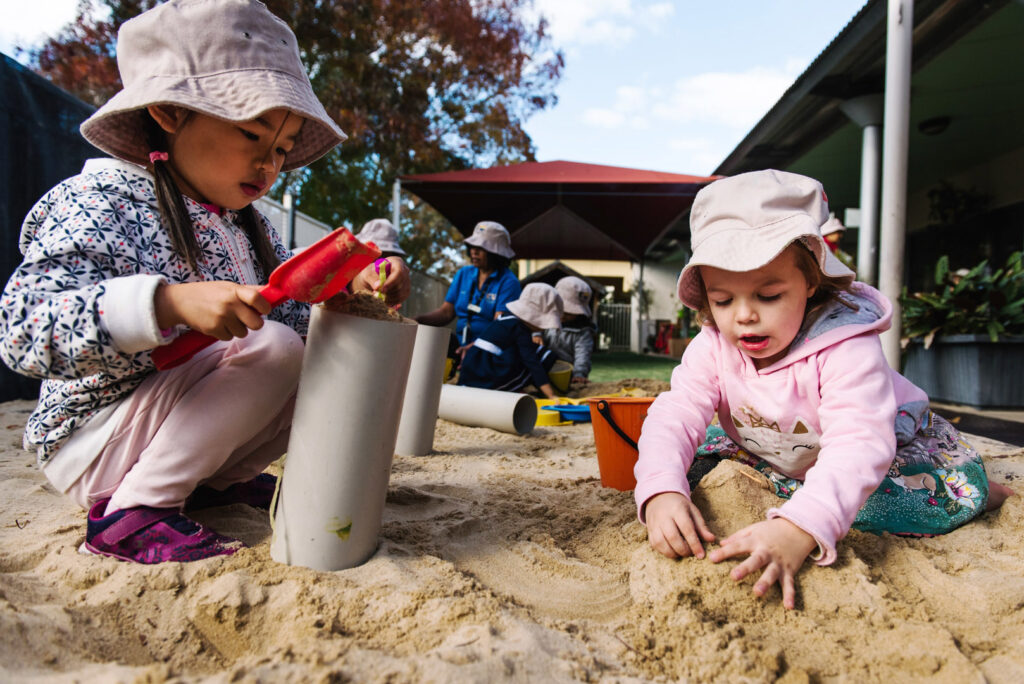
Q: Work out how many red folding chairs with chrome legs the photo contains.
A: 0